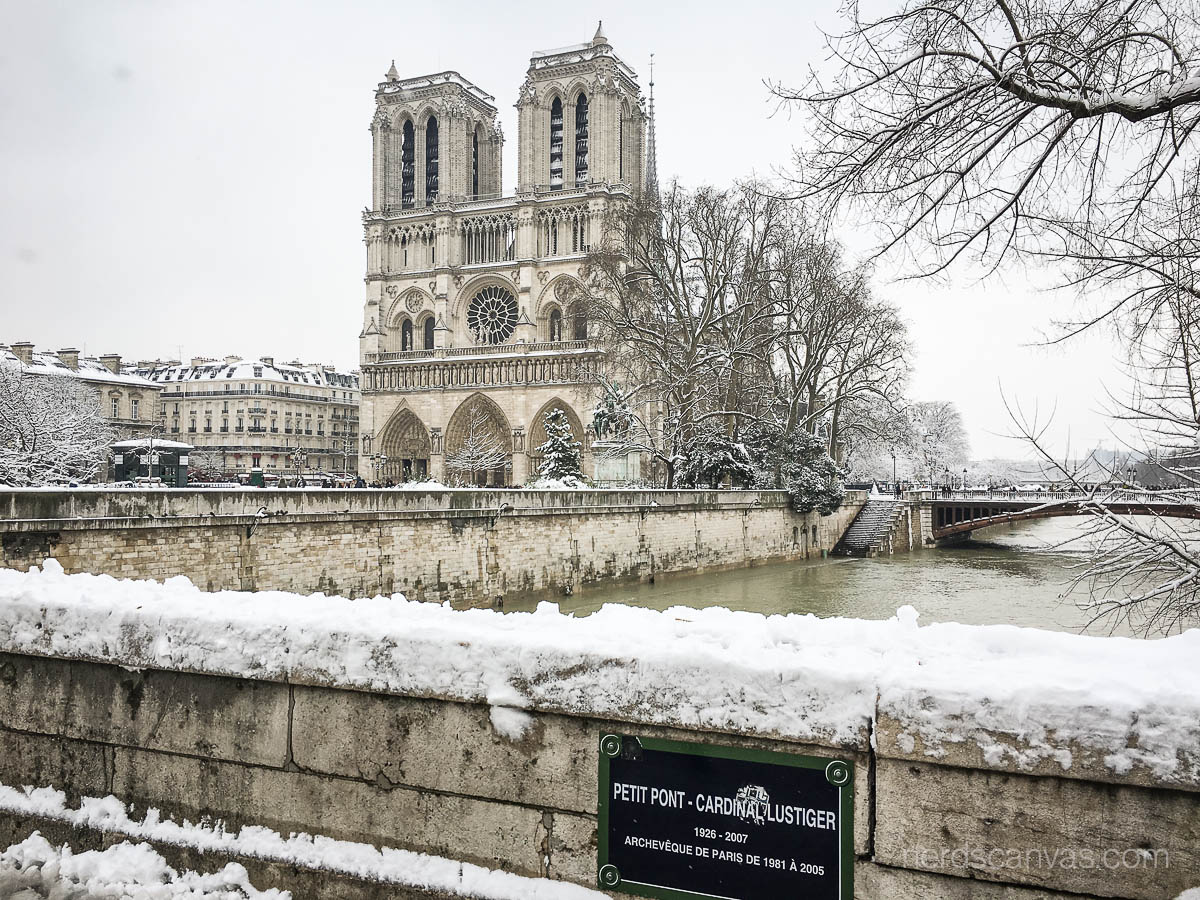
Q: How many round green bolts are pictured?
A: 3